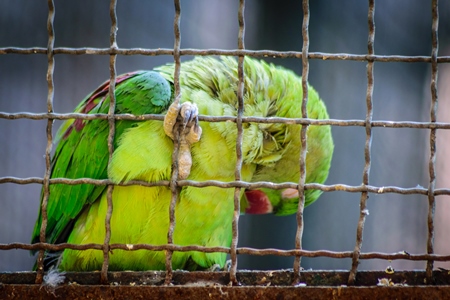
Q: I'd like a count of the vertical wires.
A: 7